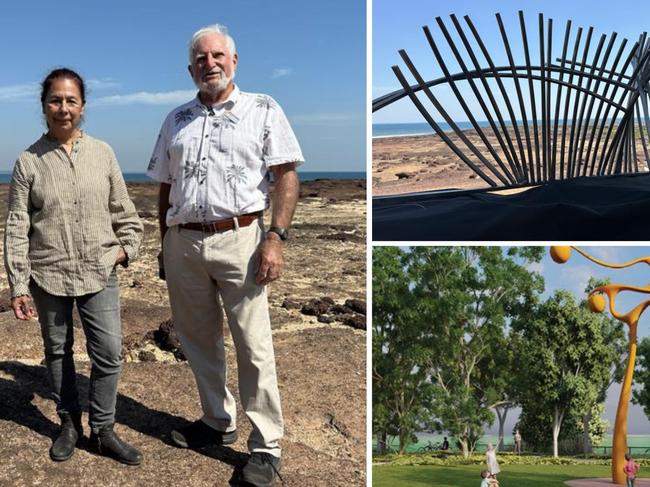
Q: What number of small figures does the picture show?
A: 5